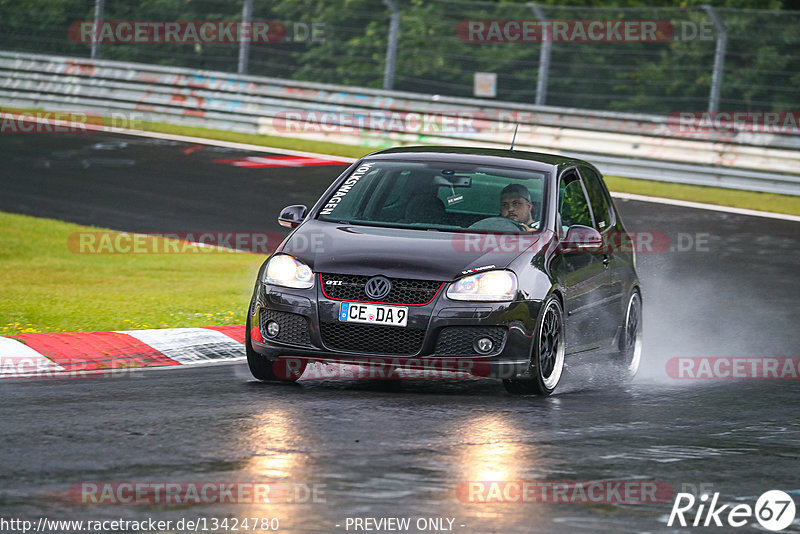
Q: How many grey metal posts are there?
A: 5